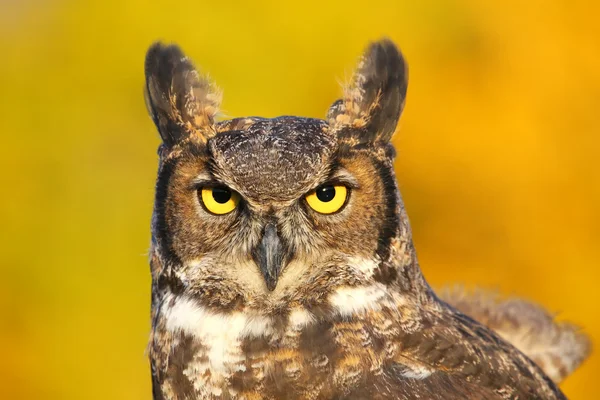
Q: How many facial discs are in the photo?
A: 2